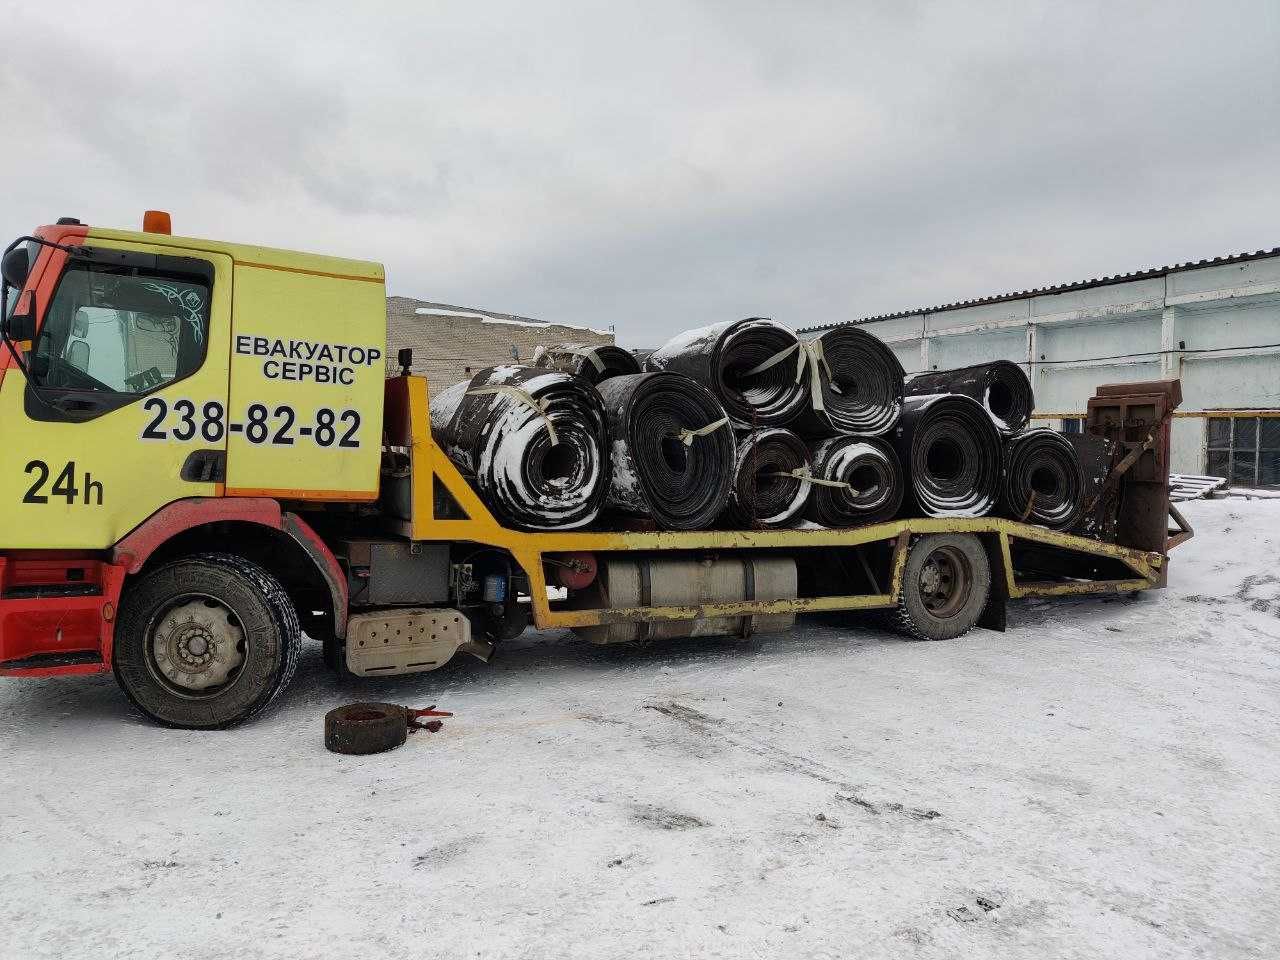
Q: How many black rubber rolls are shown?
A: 10